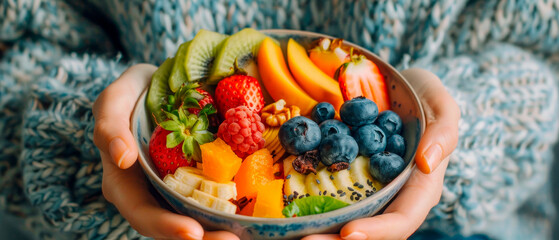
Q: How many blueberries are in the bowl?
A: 9